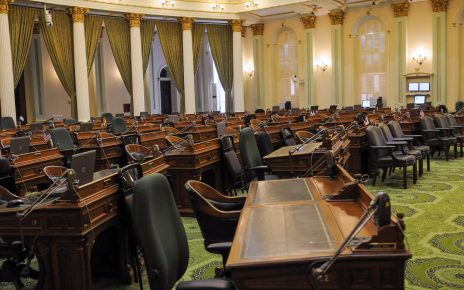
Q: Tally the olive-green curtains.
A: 8